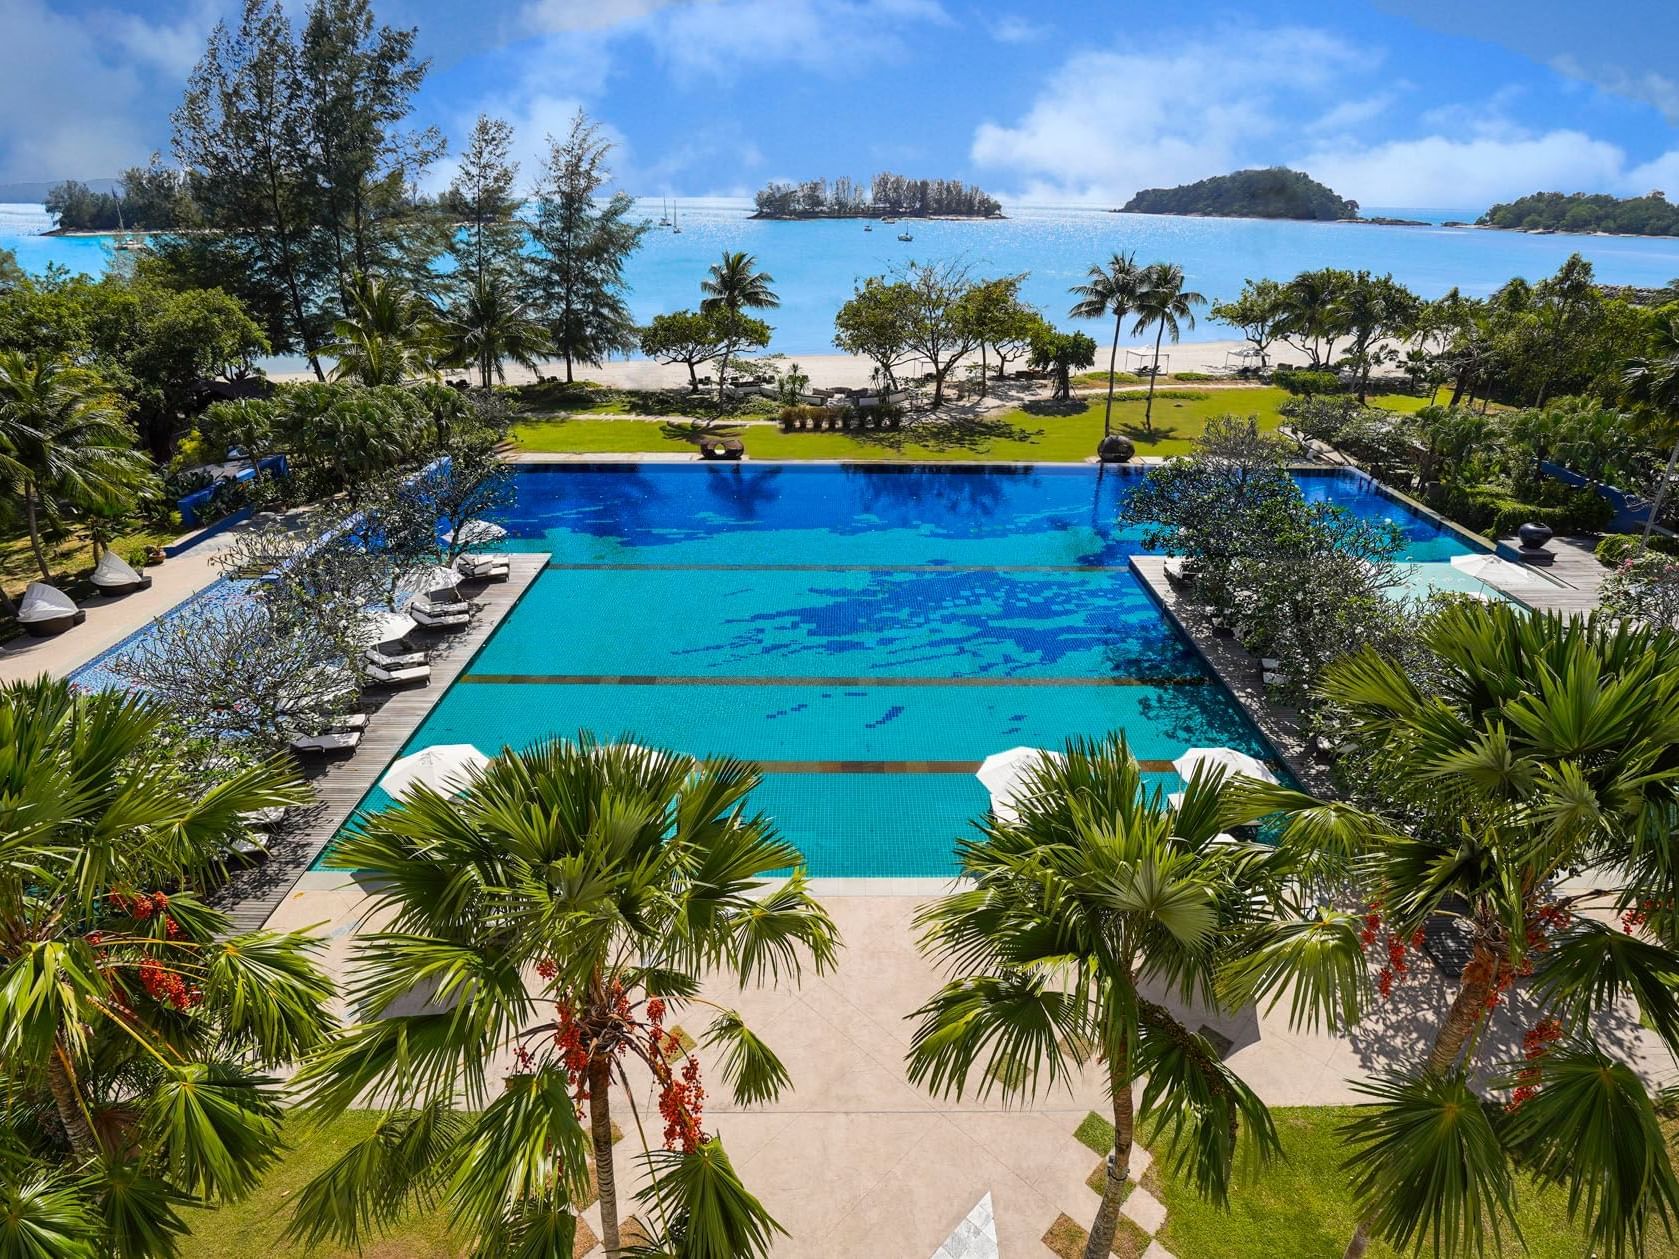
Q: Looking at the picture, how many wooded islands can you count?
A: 4